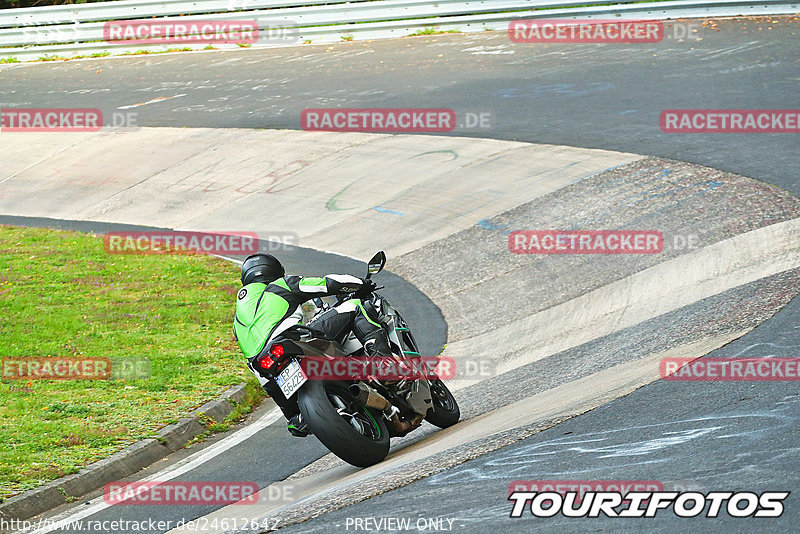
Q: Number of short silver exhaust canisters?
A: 1